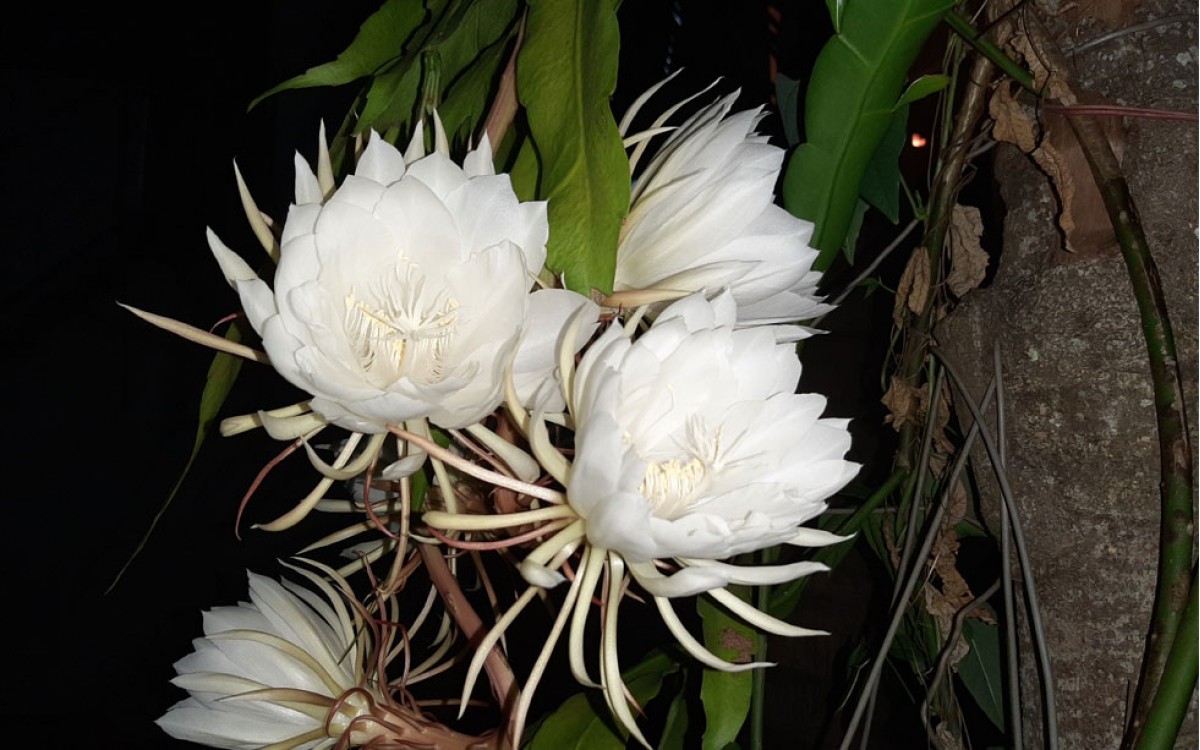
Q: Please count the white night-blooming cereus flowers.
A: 4